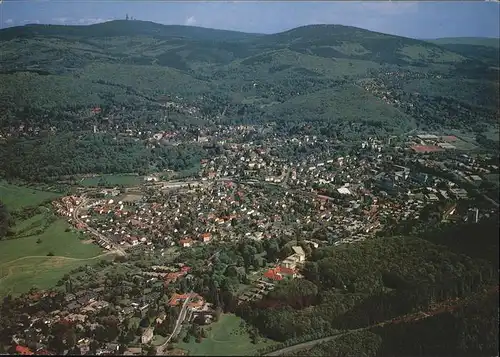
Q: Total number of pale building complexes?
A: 1